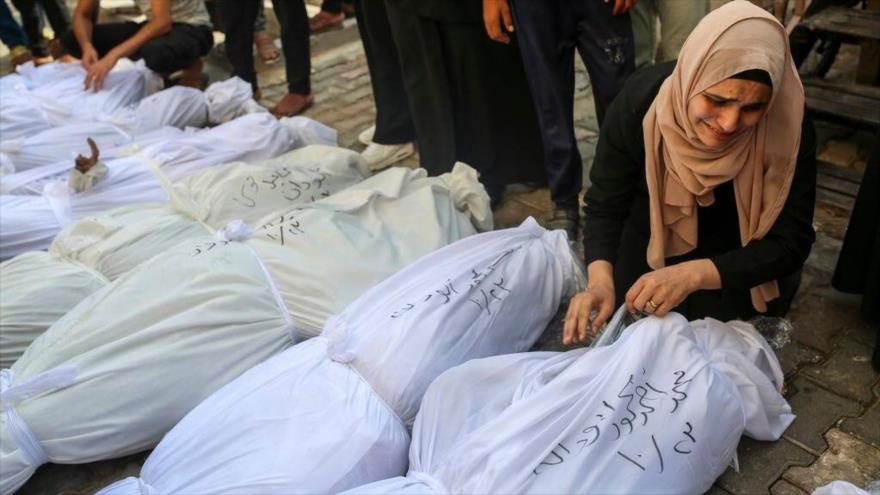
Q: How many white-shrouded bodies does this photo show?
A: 7